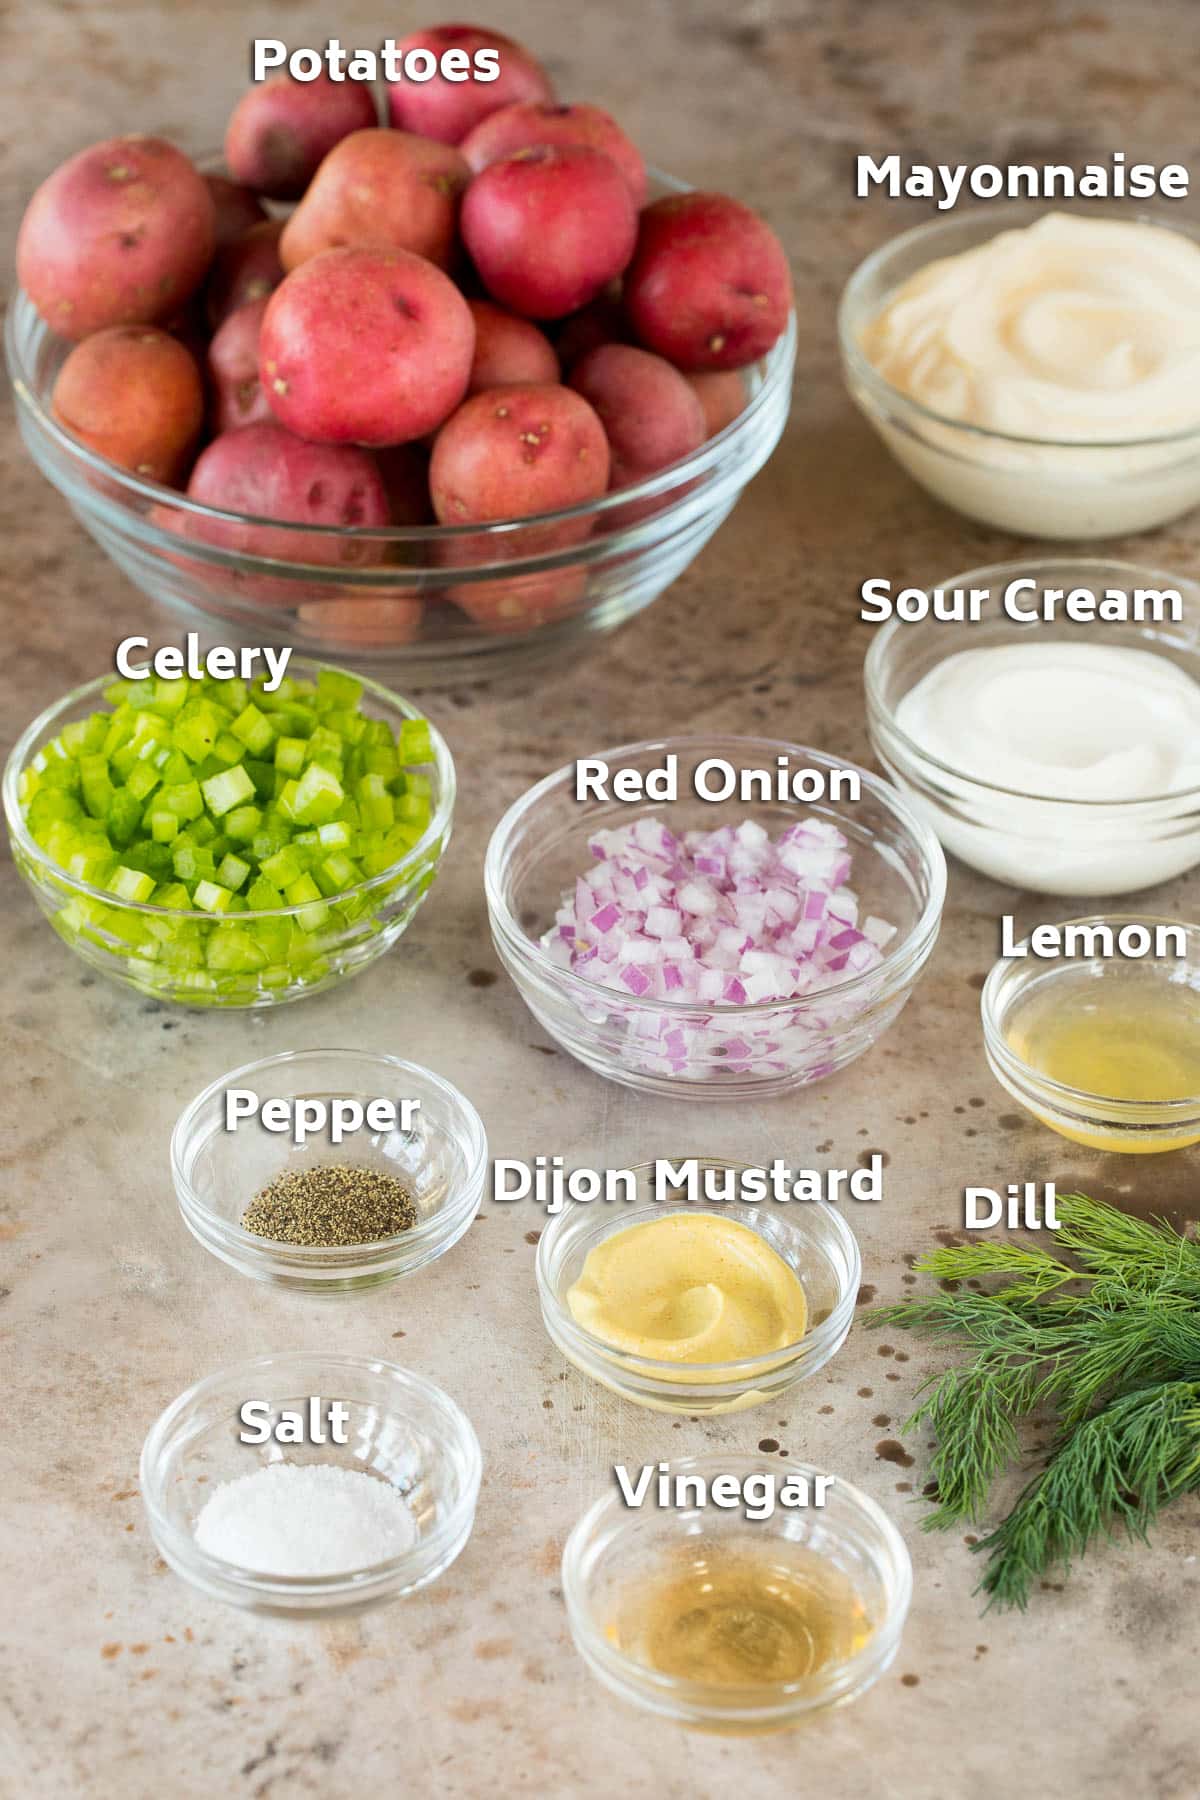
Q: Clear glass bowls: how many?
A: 10